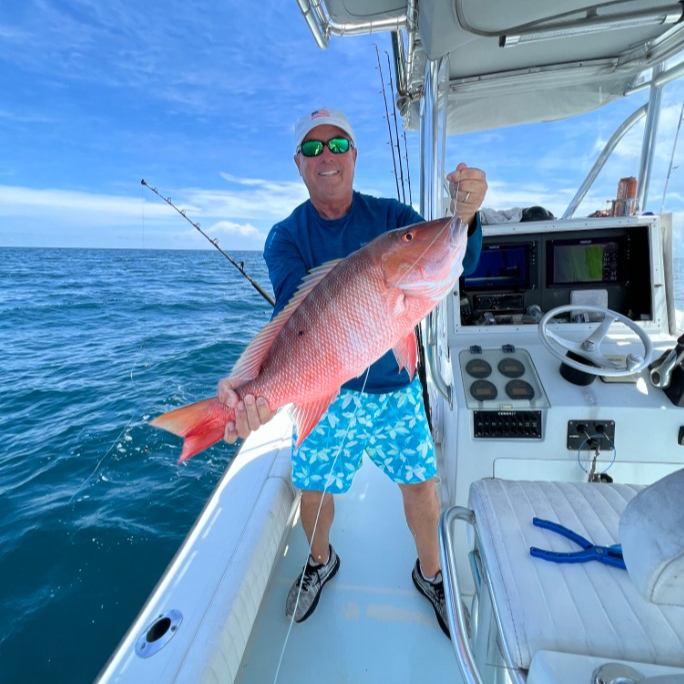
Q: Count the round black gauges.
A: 4